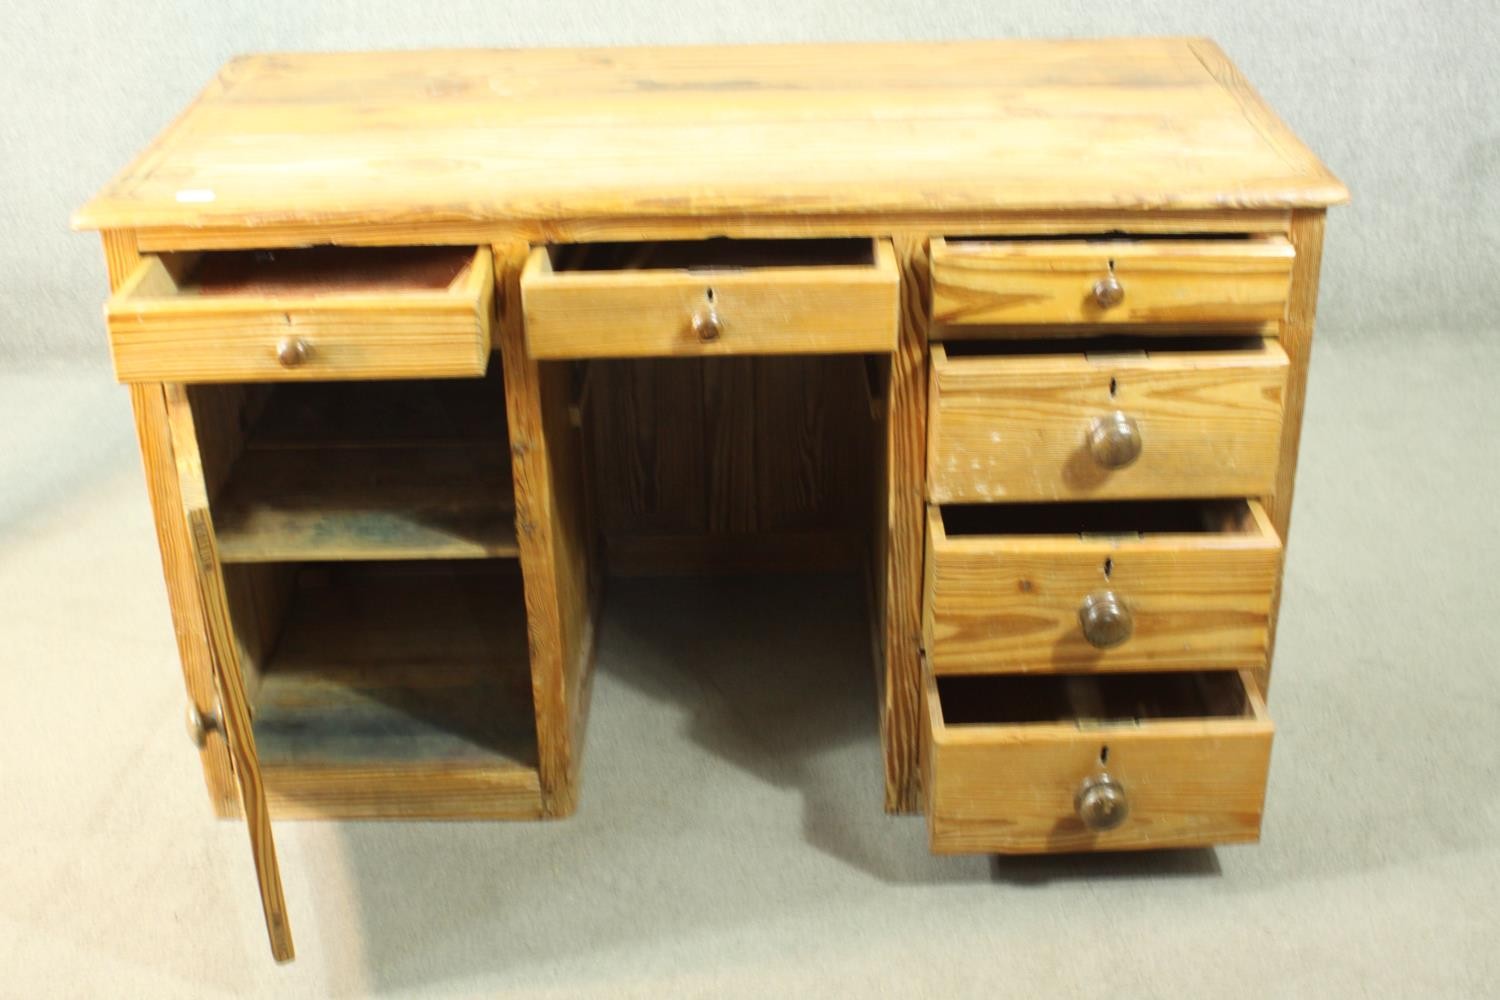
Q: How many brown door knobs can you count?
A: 7